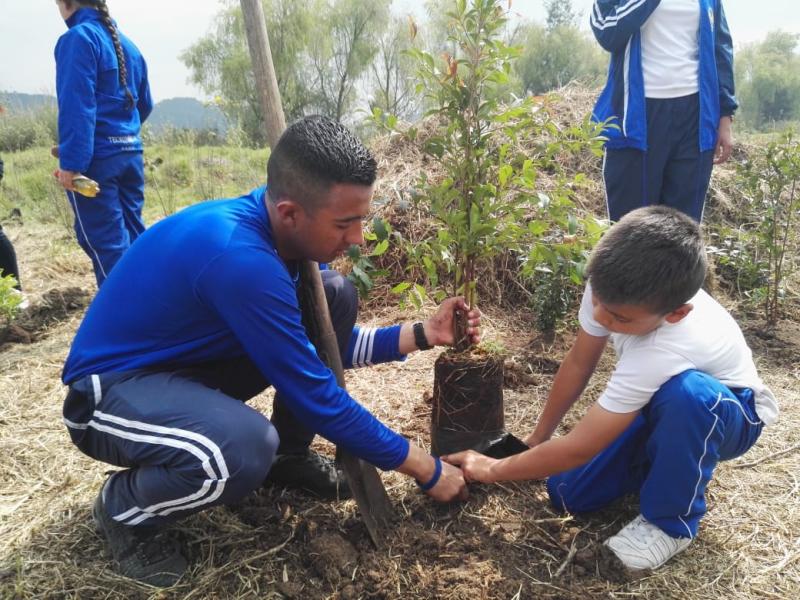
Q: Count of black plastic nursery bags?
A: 1